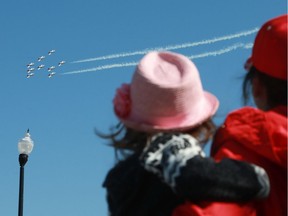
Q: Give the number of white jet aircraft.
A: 9